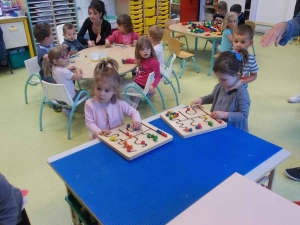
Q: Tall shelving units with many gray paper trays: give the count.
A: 1